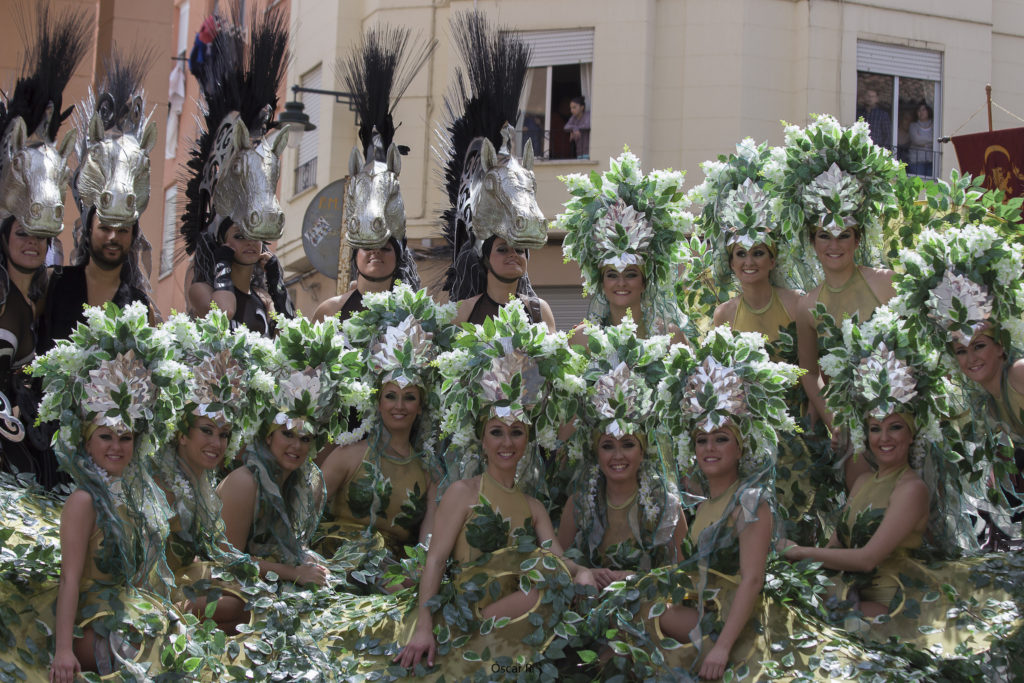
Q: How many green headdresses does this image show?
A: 12